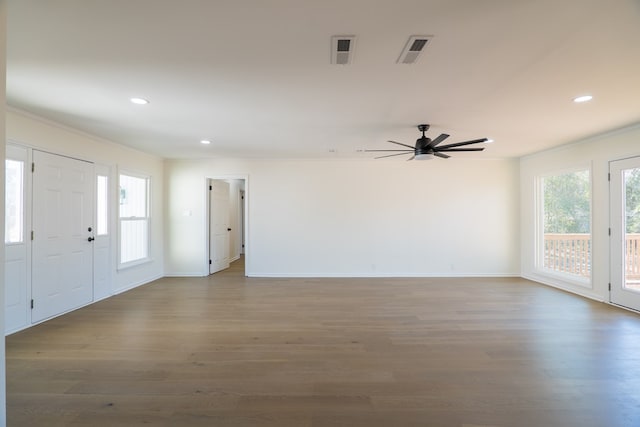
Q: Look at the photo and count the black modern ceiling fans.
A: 1